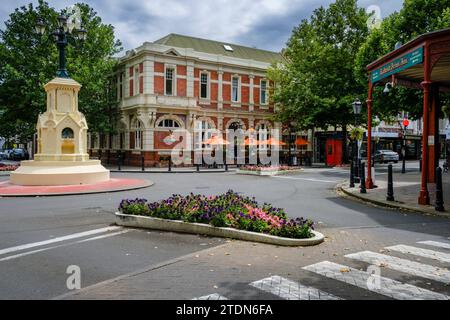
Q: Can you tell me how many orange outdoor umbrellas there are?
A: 4